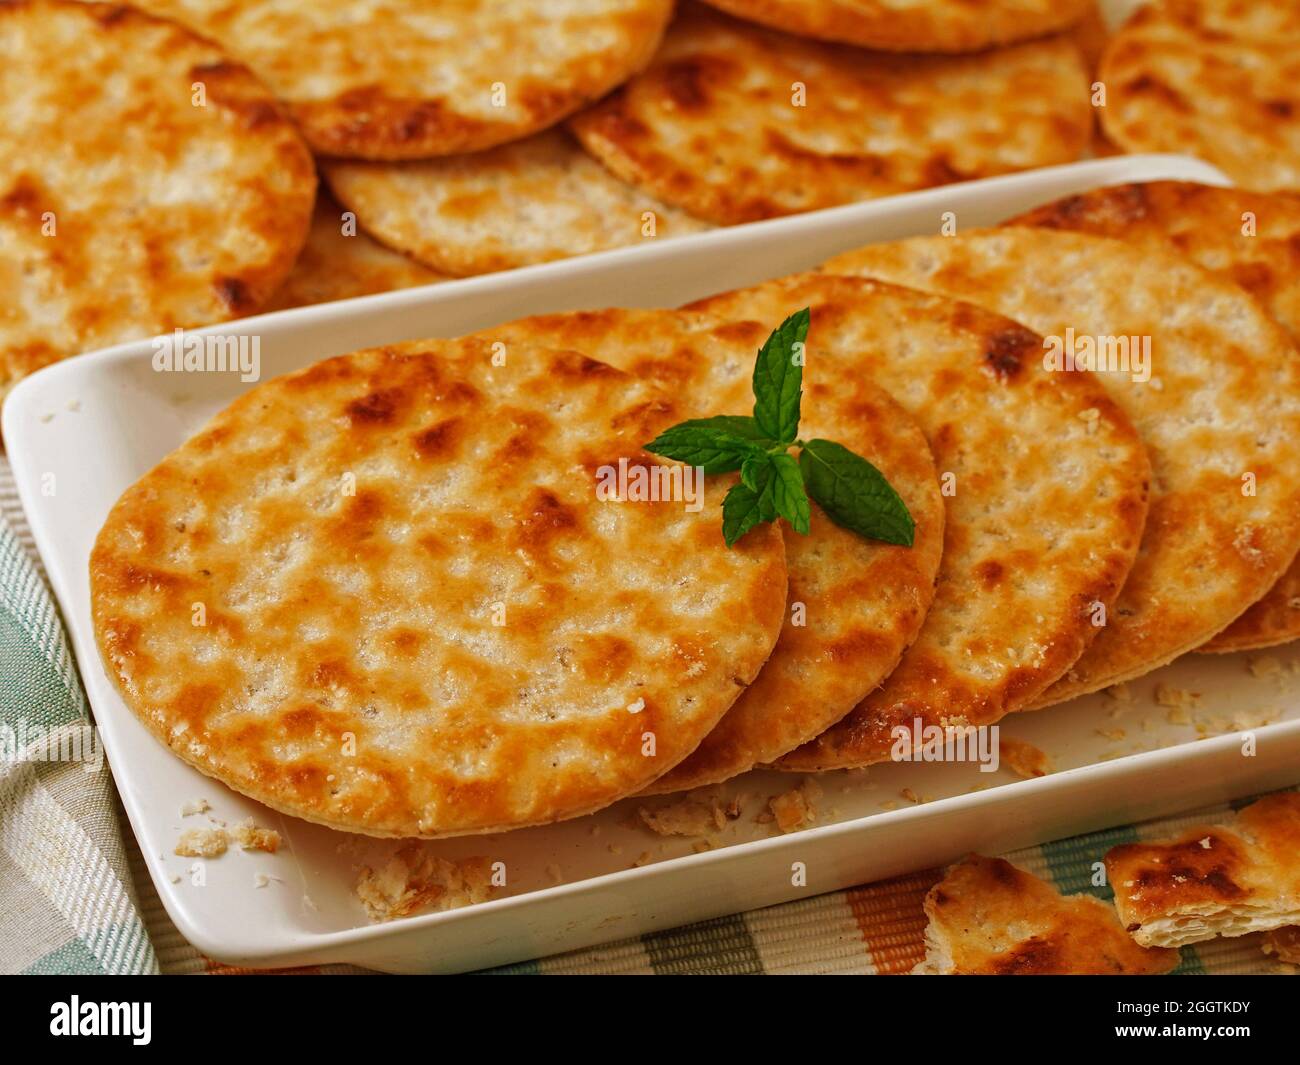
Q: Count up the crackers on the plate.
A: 5